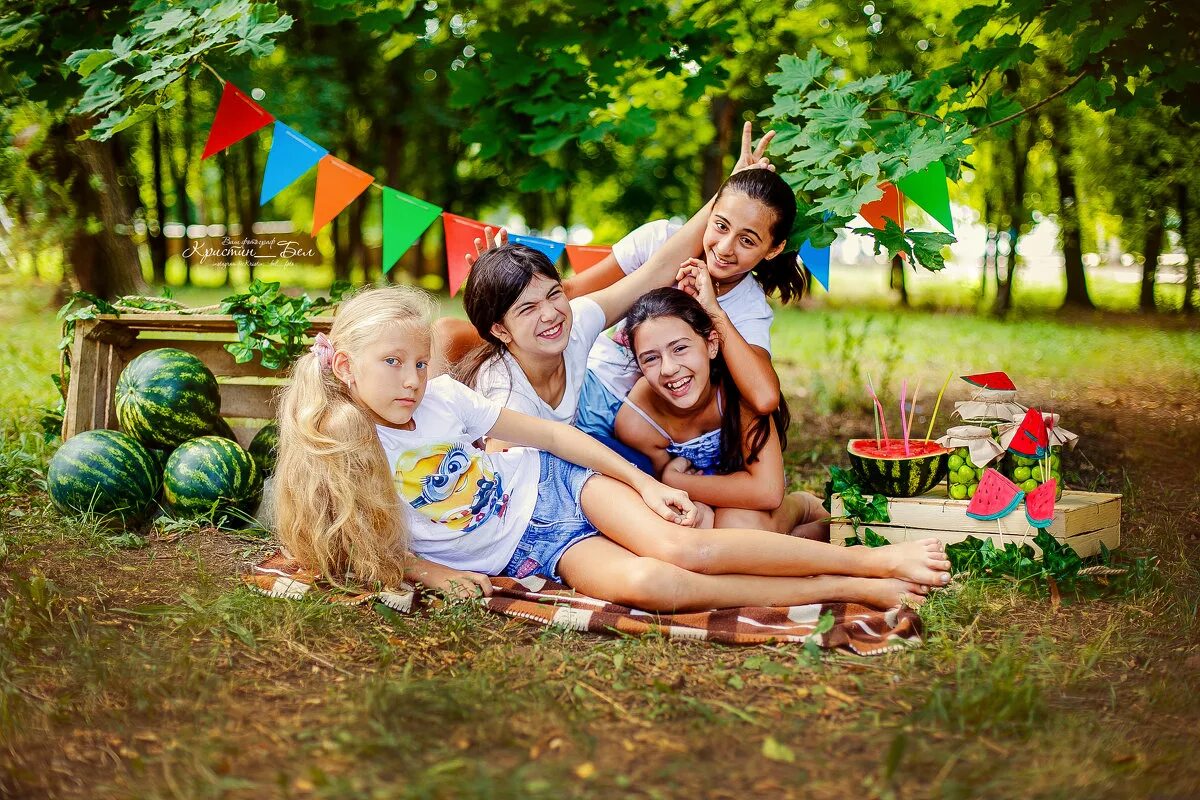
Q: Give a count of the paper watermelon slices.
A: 4